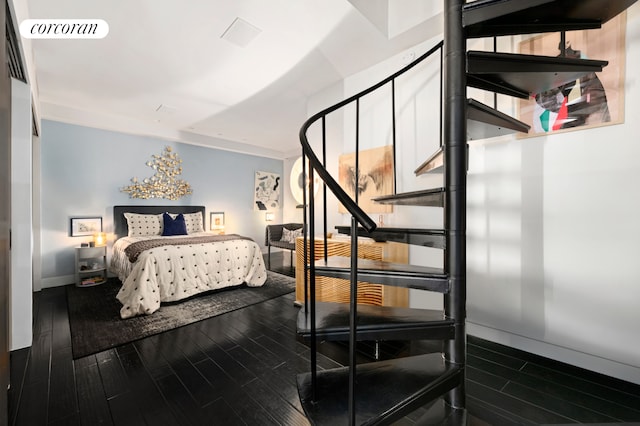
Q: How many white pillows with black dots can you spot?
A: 2